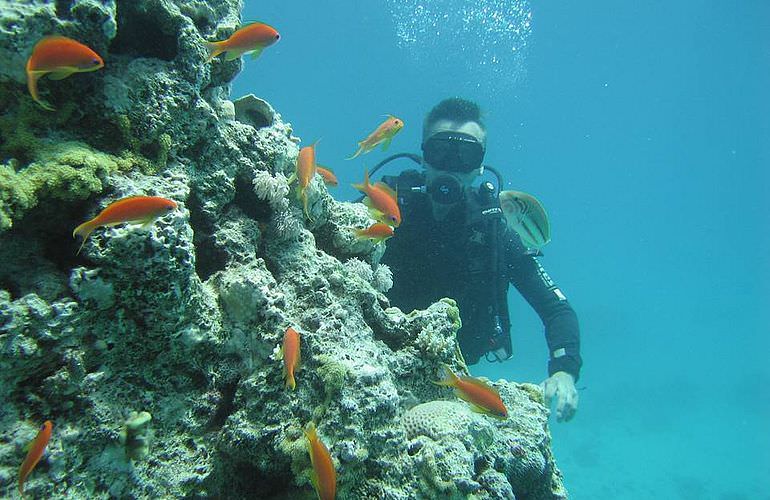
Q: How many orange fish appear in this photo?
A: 12